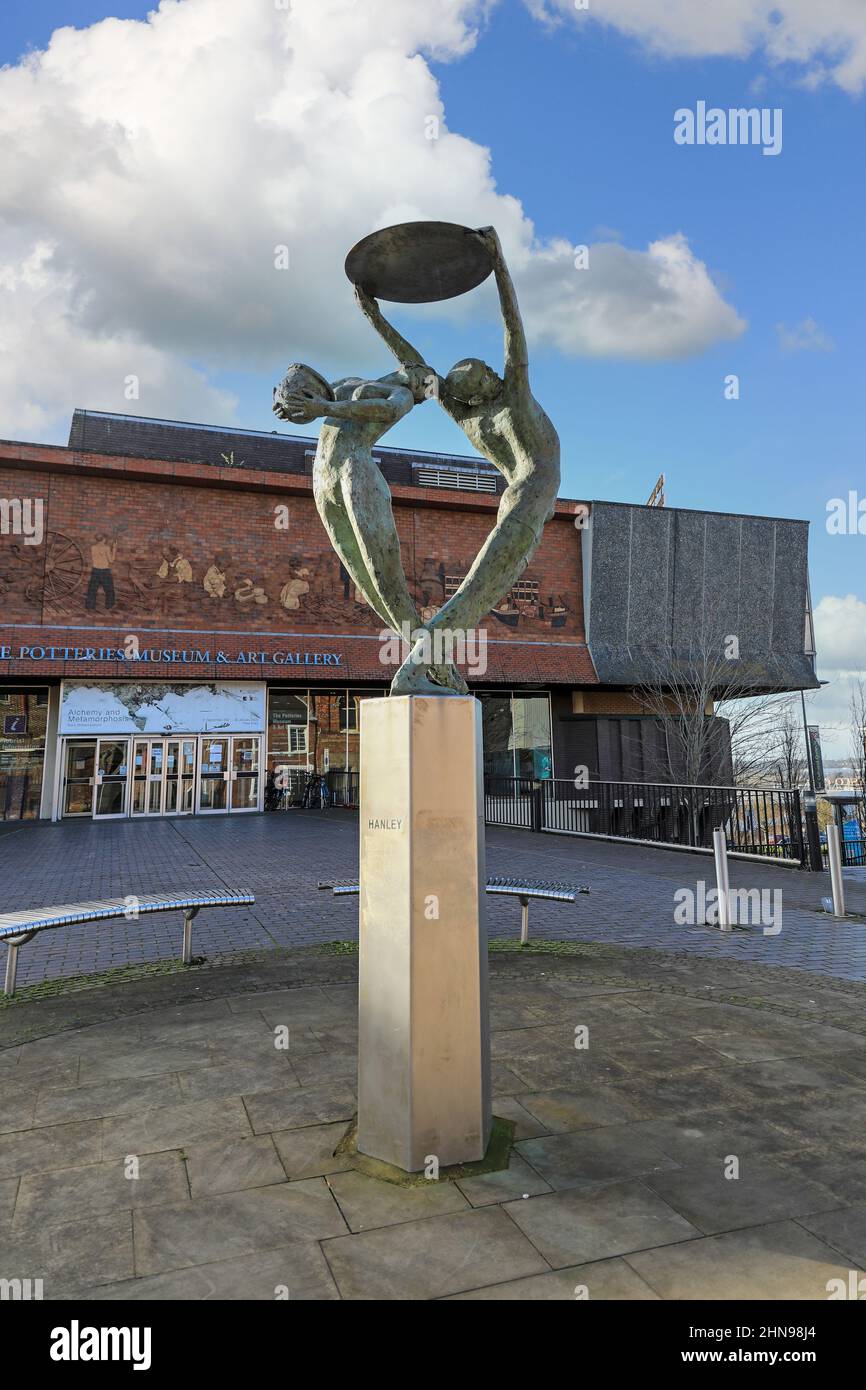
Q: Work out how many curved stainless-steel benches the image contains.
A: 2